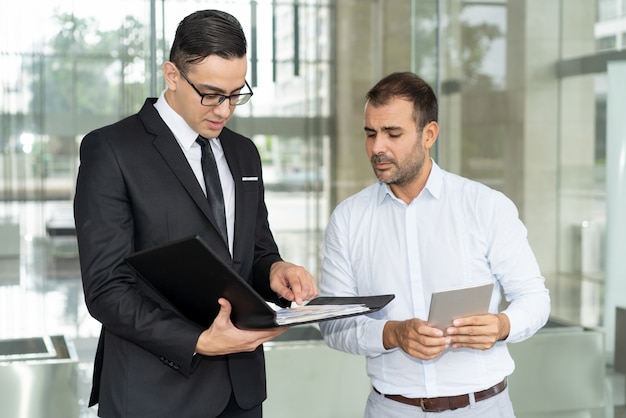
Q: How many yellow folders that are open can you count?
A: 0